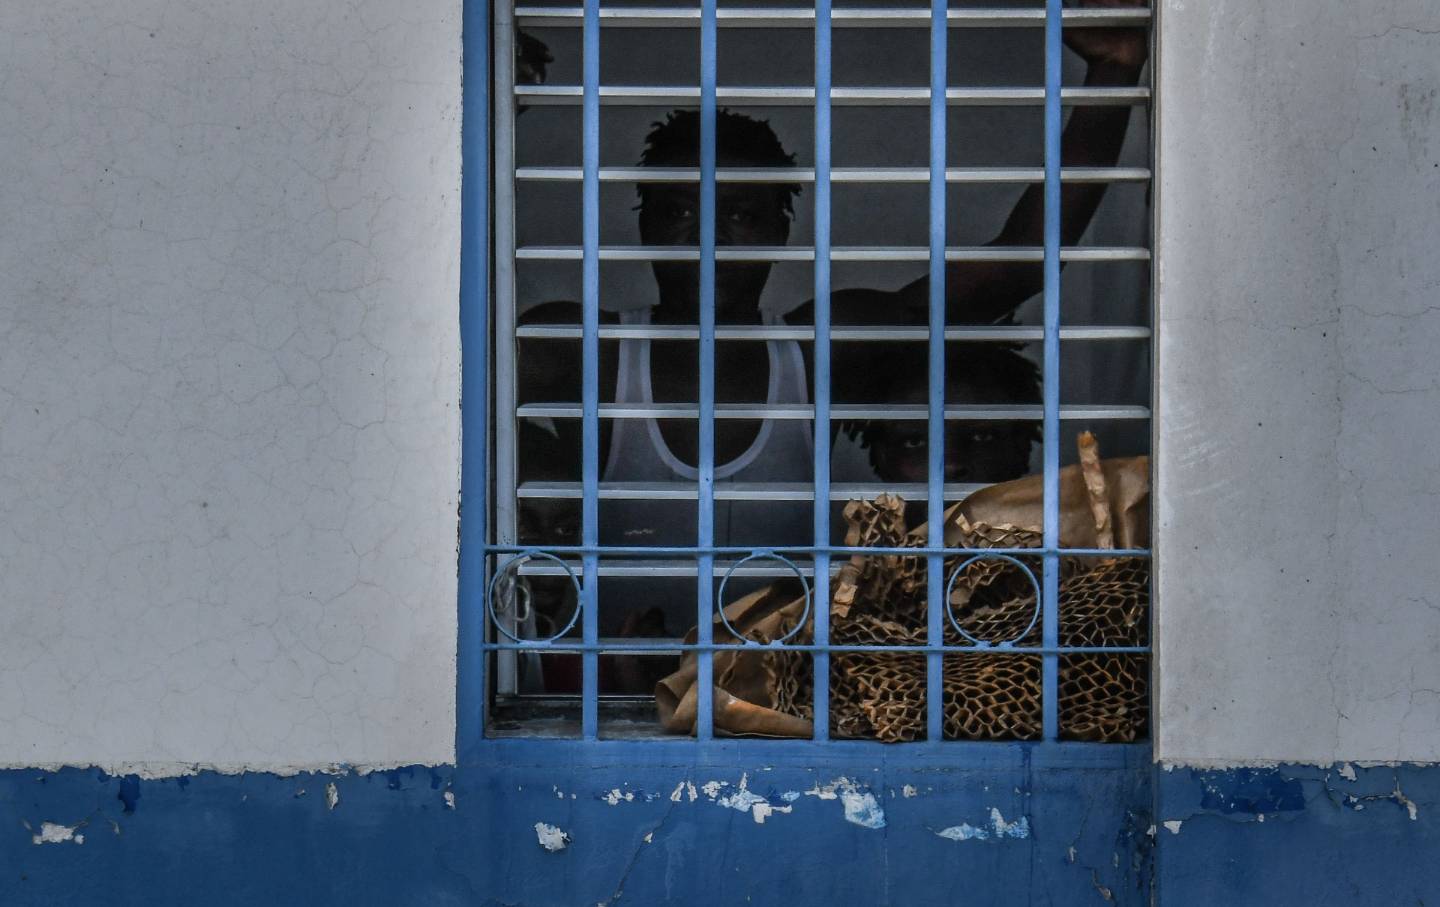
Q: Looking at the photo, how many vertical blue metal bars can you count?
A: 5